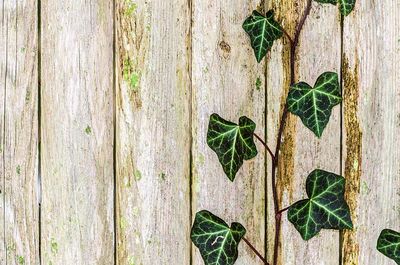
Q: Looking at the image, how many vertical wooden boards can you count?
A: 6